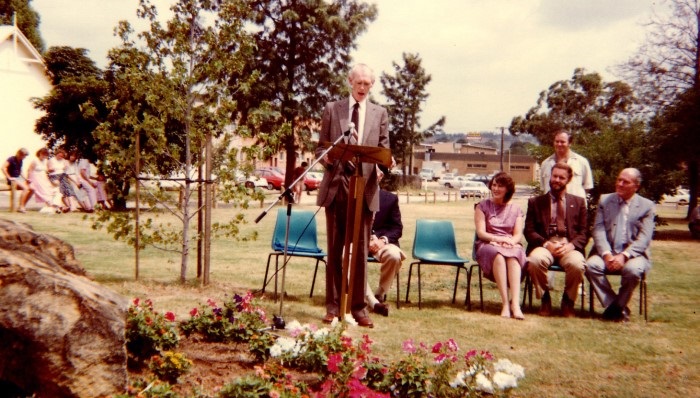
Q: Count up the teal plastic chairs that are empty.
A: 2